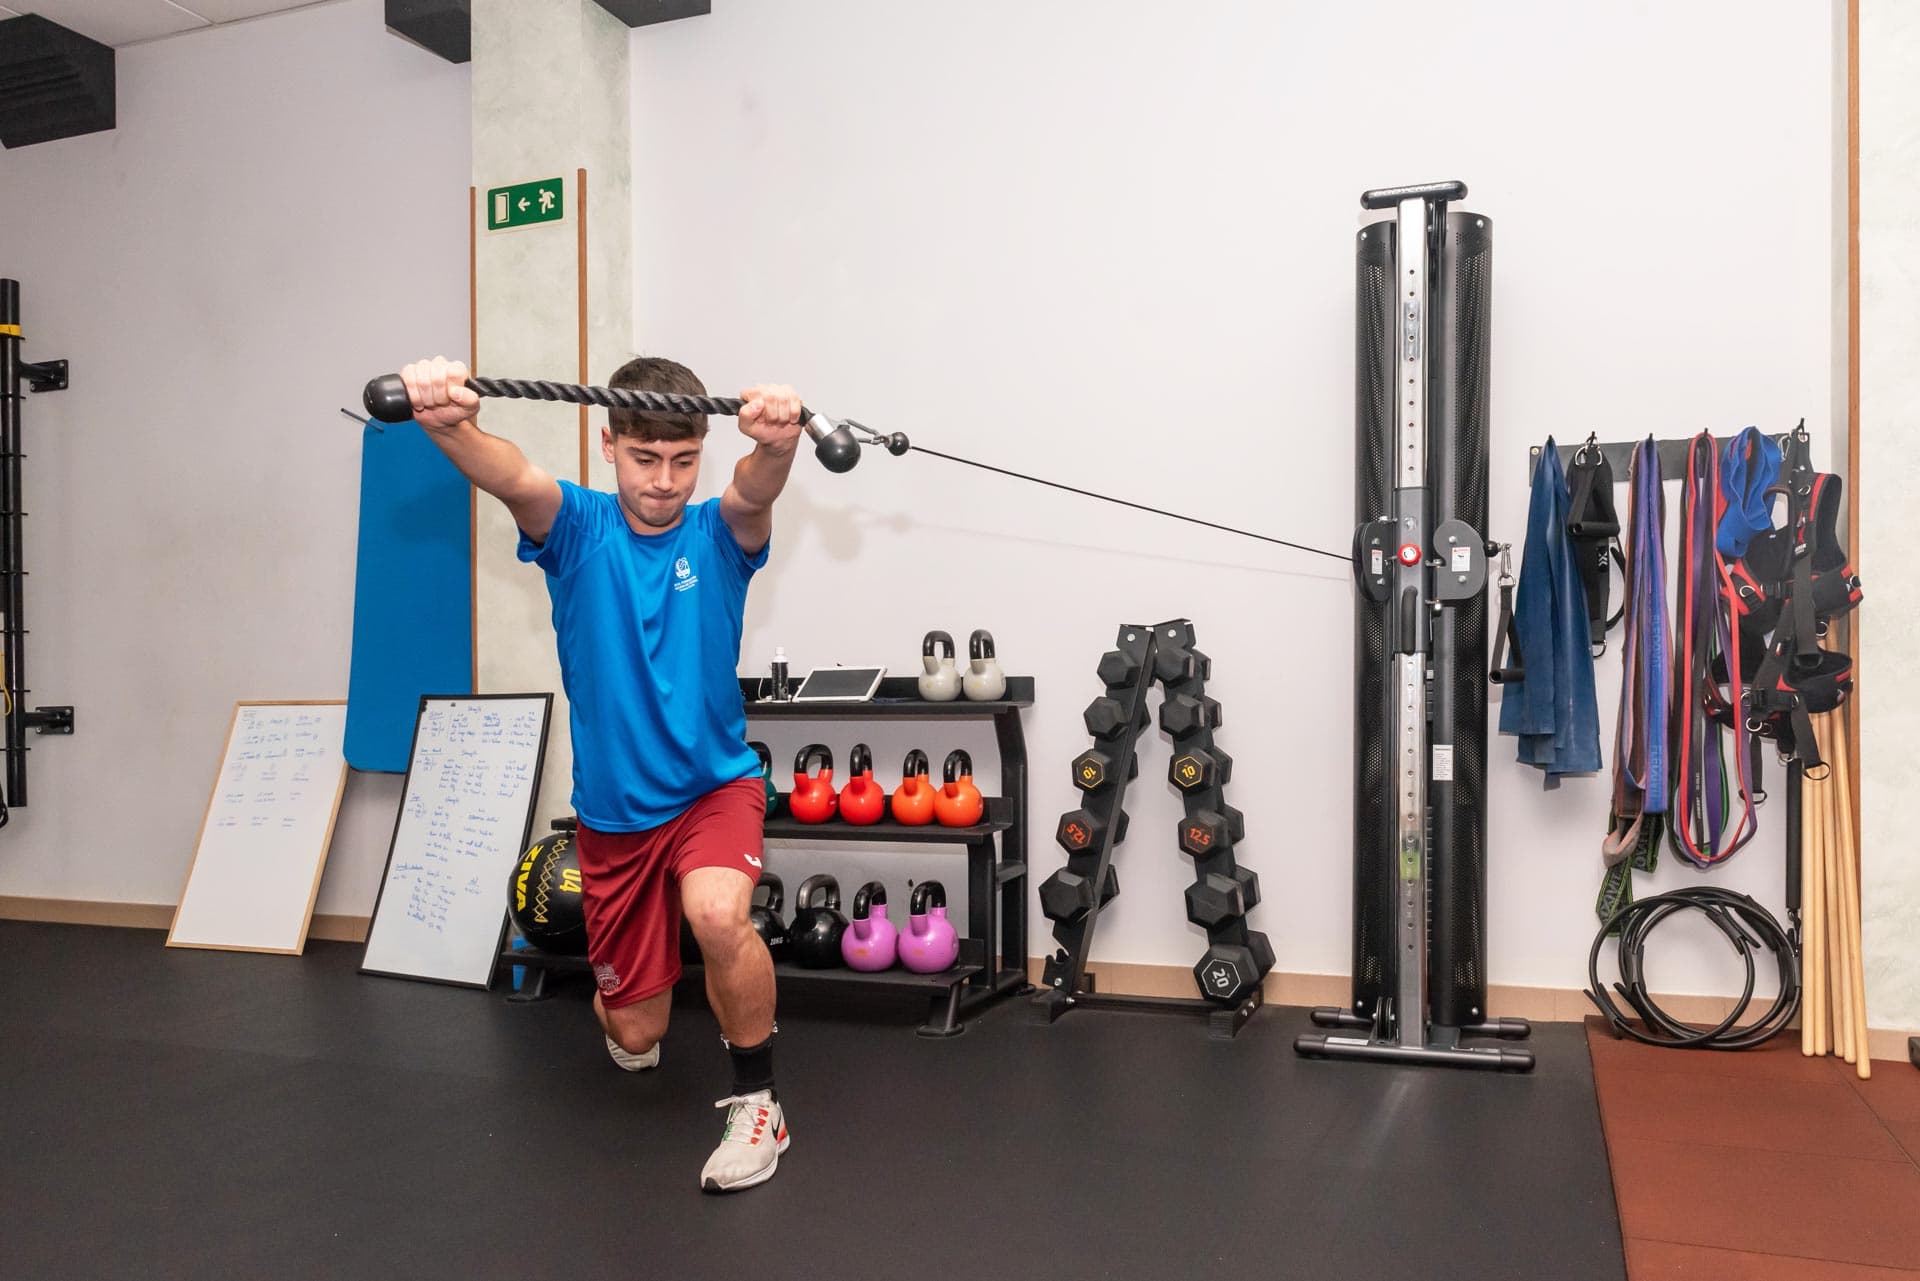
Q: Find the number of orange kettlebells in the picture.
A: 2